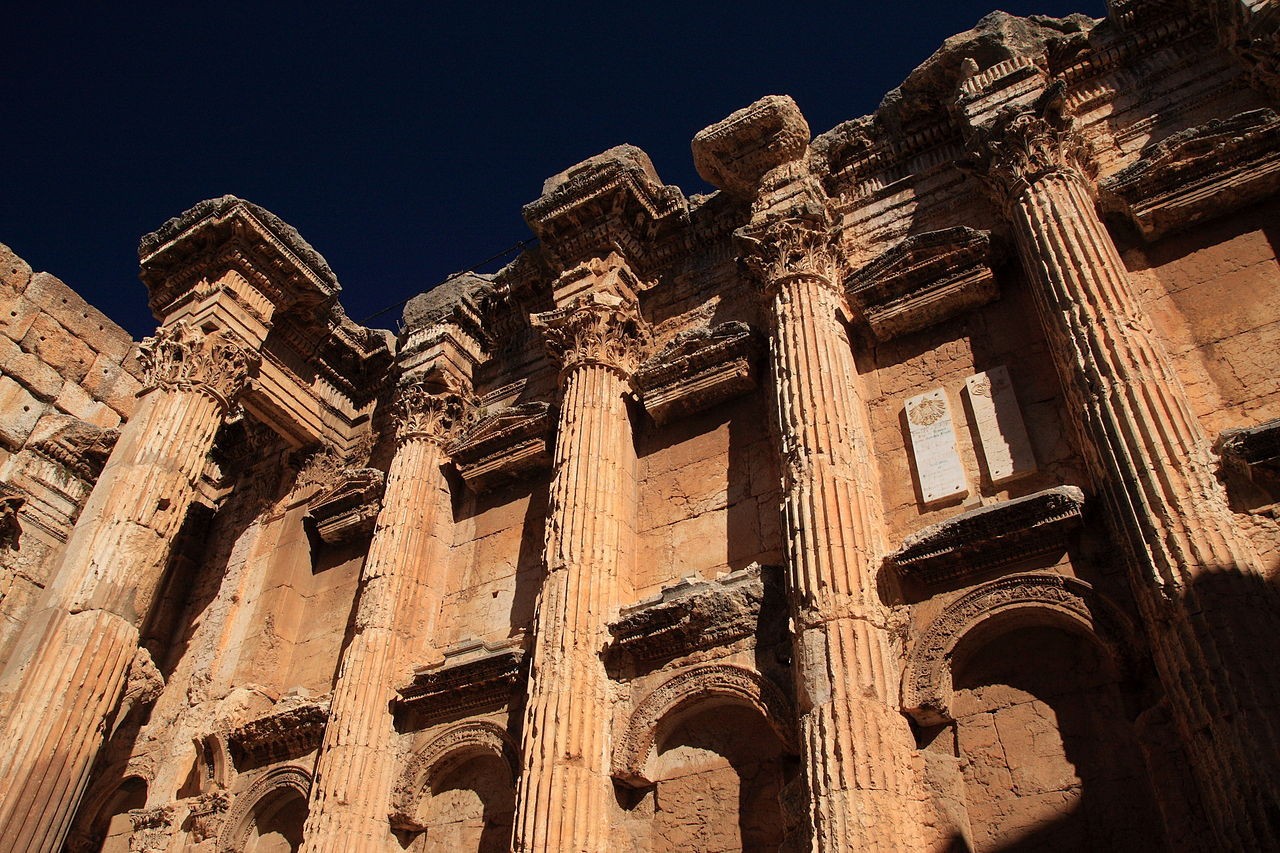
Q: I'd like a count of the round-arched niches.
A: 5